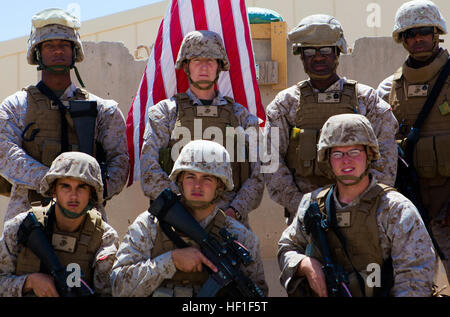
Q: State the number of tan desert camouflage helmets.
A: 7